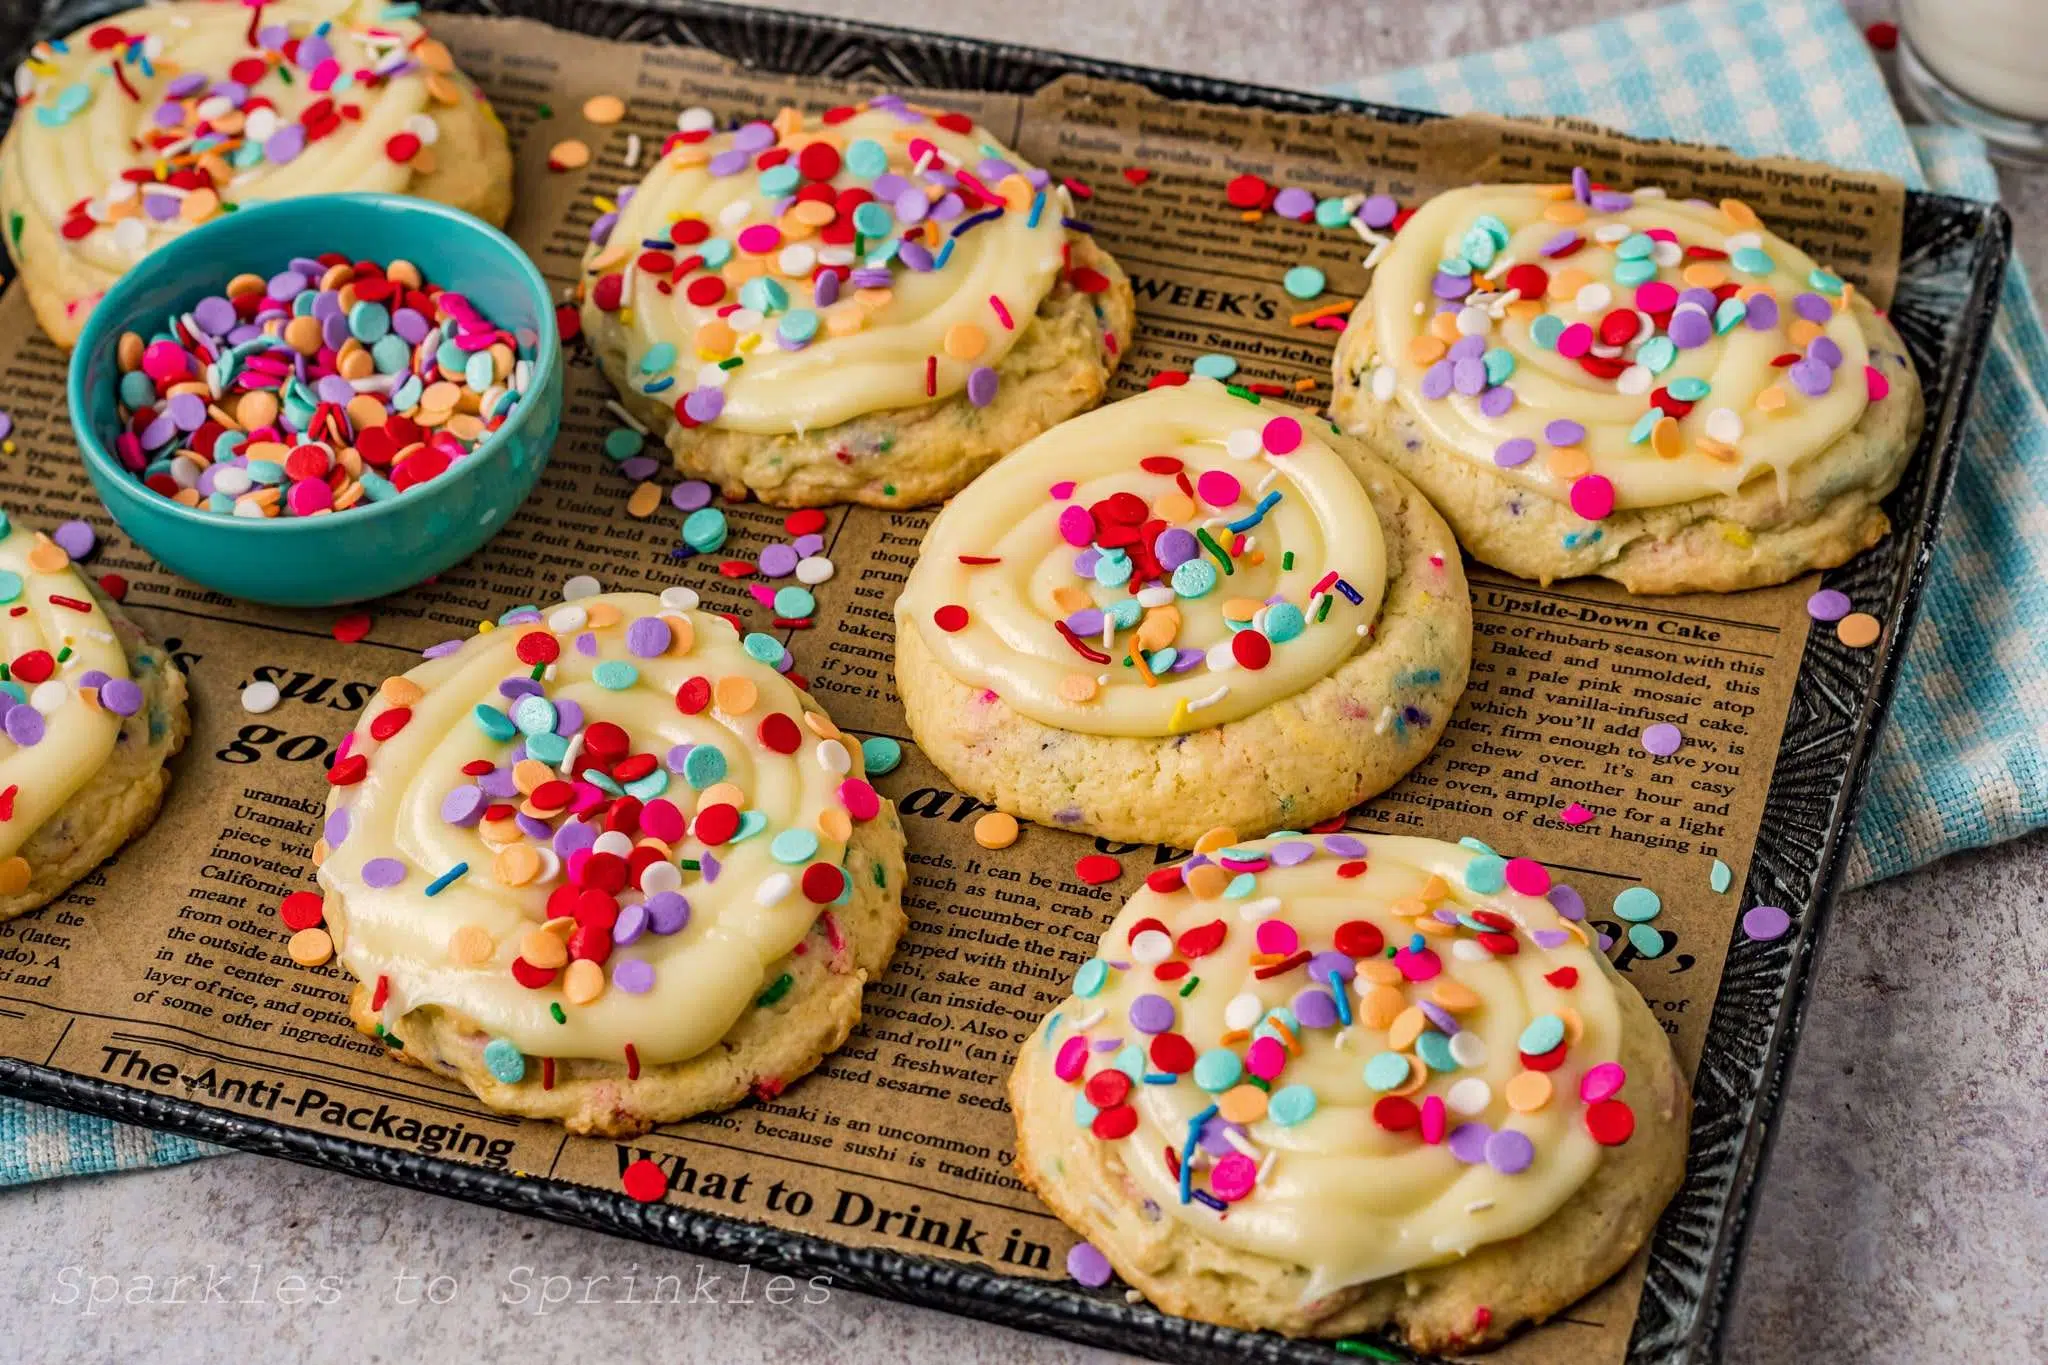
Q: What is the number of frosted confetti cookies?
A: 7